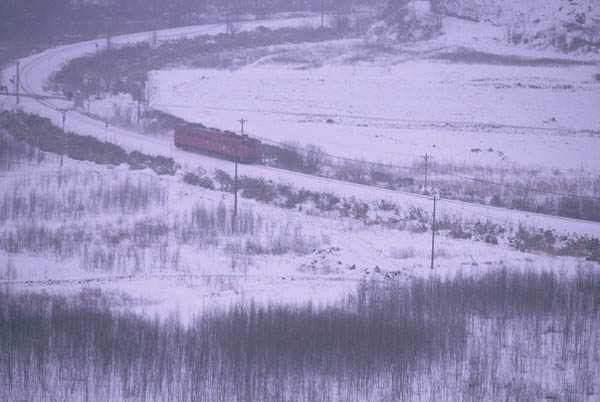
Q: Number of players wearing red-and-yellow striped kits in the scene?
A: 0